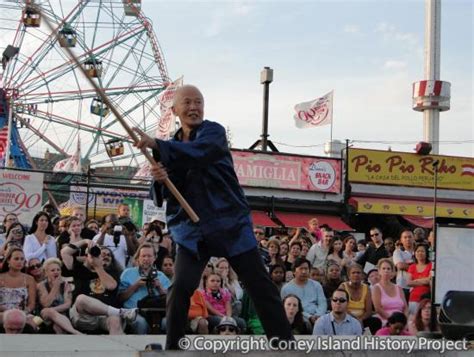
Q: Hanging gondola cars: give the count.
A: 6